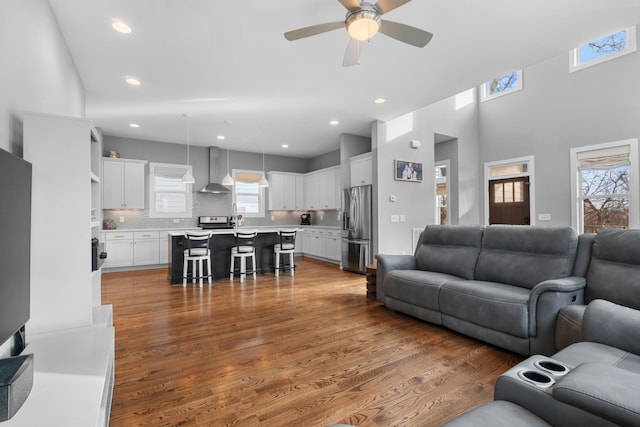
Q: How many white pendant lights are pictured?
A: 3